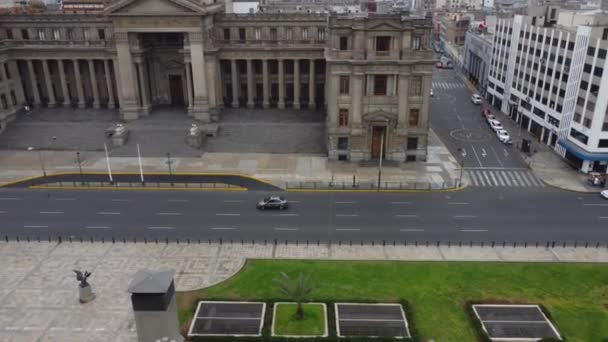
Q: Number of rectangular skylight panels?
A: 3